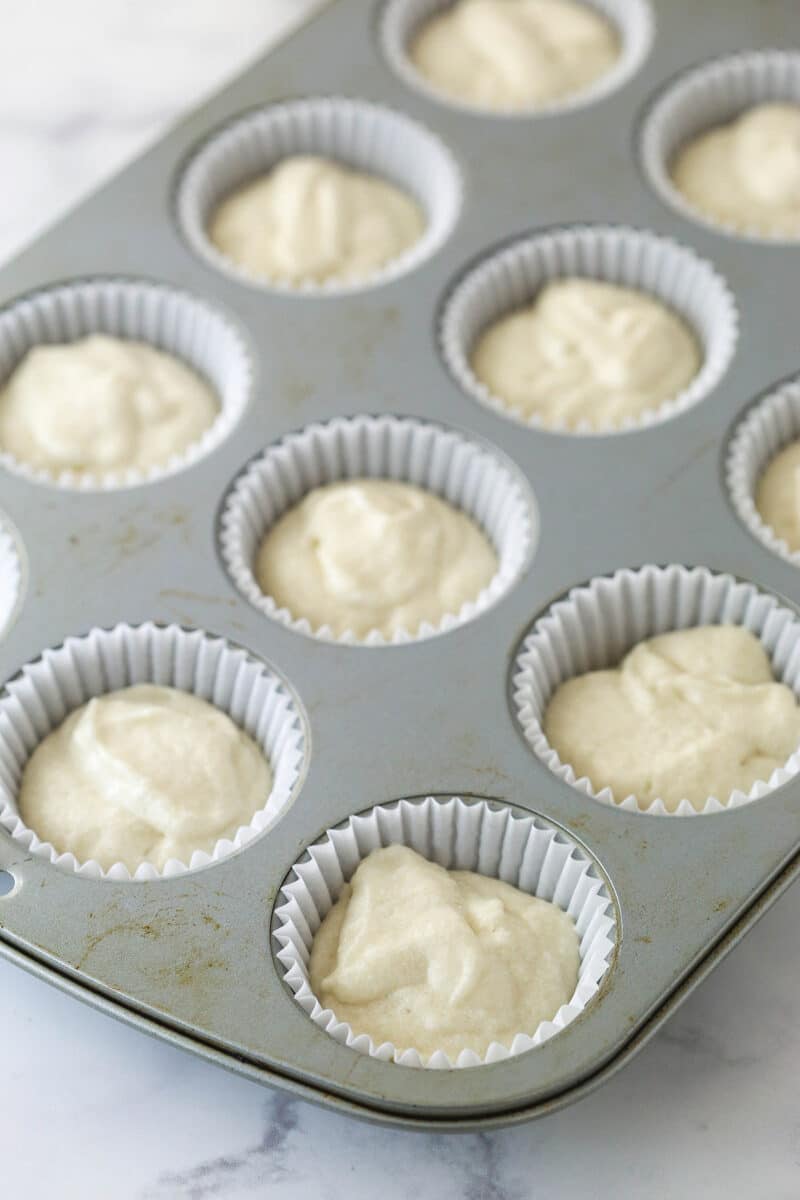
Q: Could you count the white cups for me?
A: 11